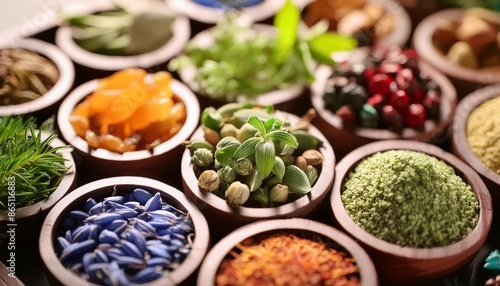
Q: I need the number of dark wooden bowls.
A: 14